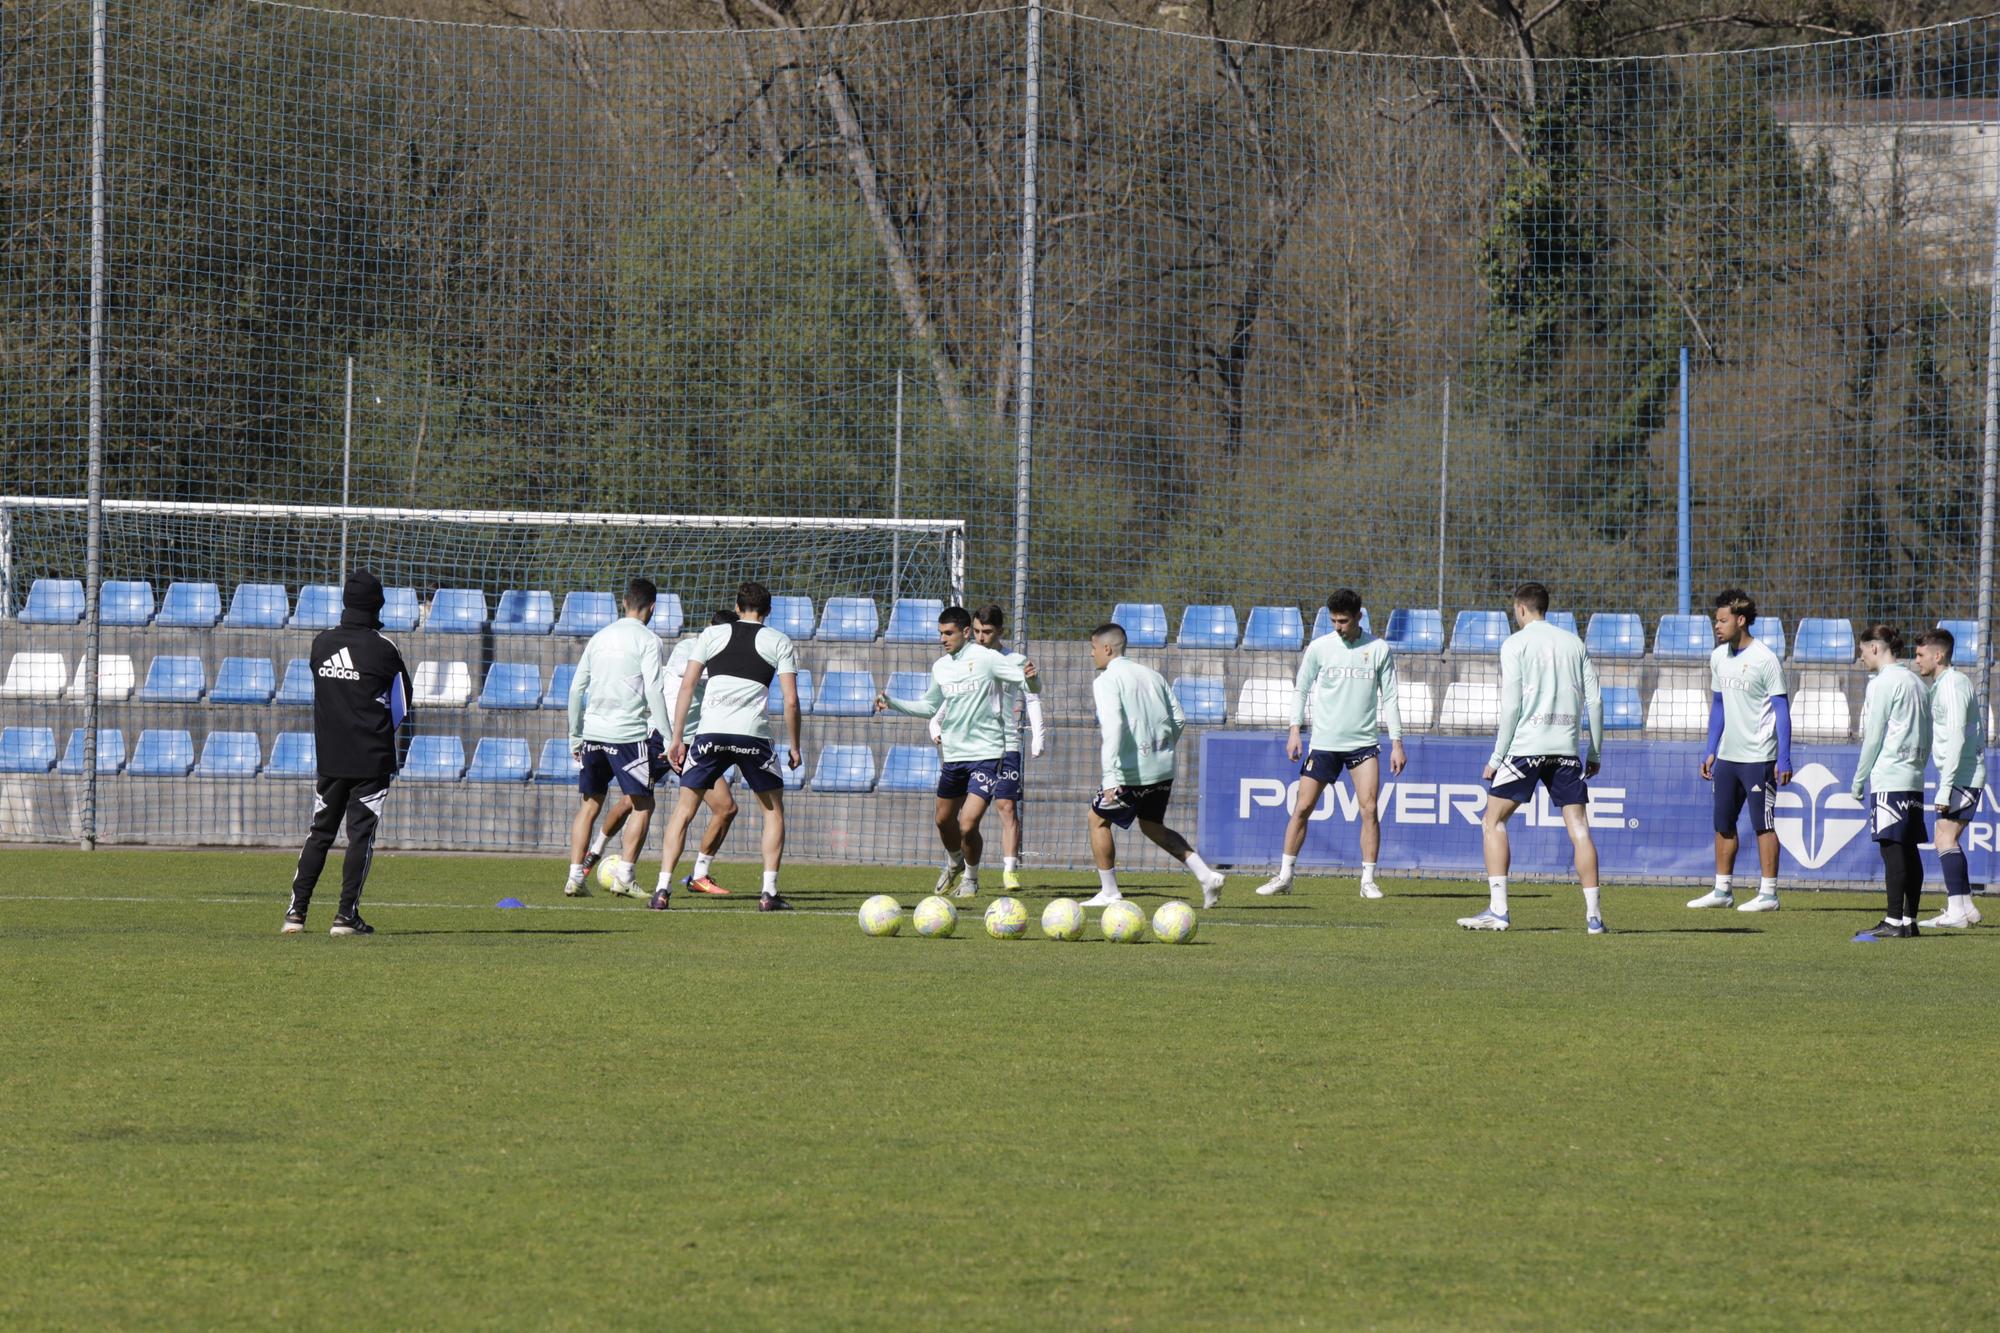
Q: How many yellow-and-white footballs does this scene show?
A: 7